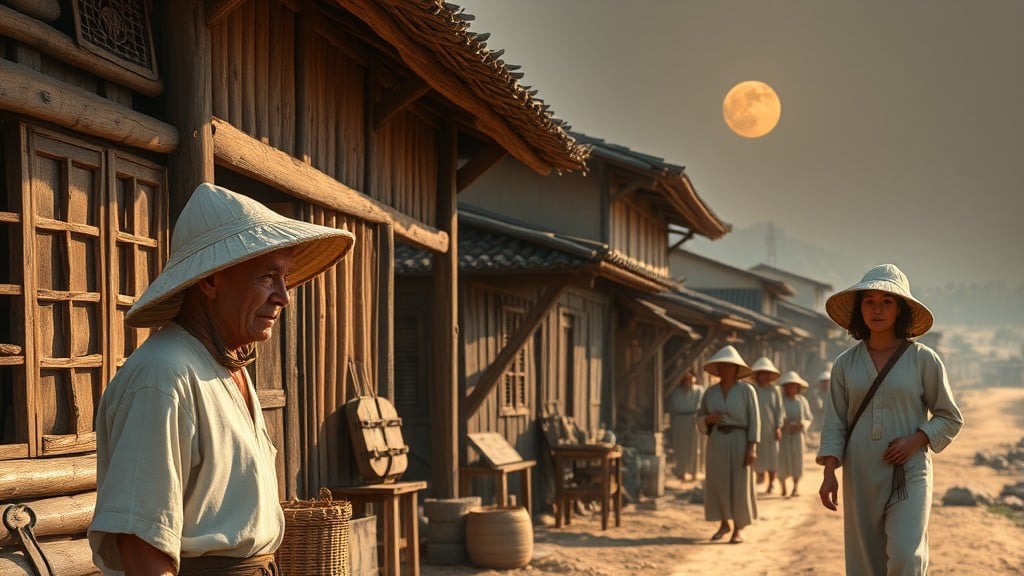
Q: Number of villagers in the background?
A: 5